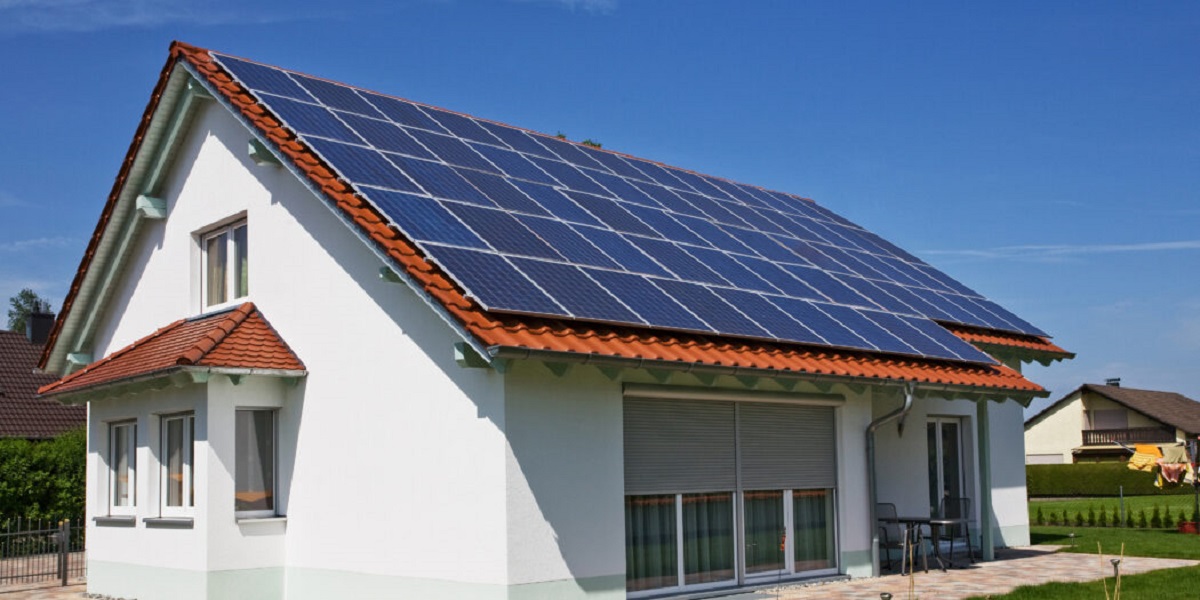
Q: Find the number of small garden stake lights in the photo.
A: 3